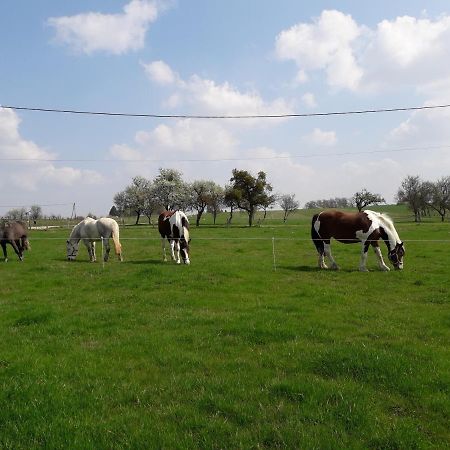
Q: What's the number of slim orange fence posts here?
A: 0